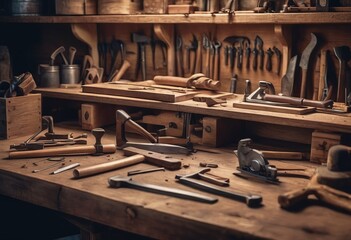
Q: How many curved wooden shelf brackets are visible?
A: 3